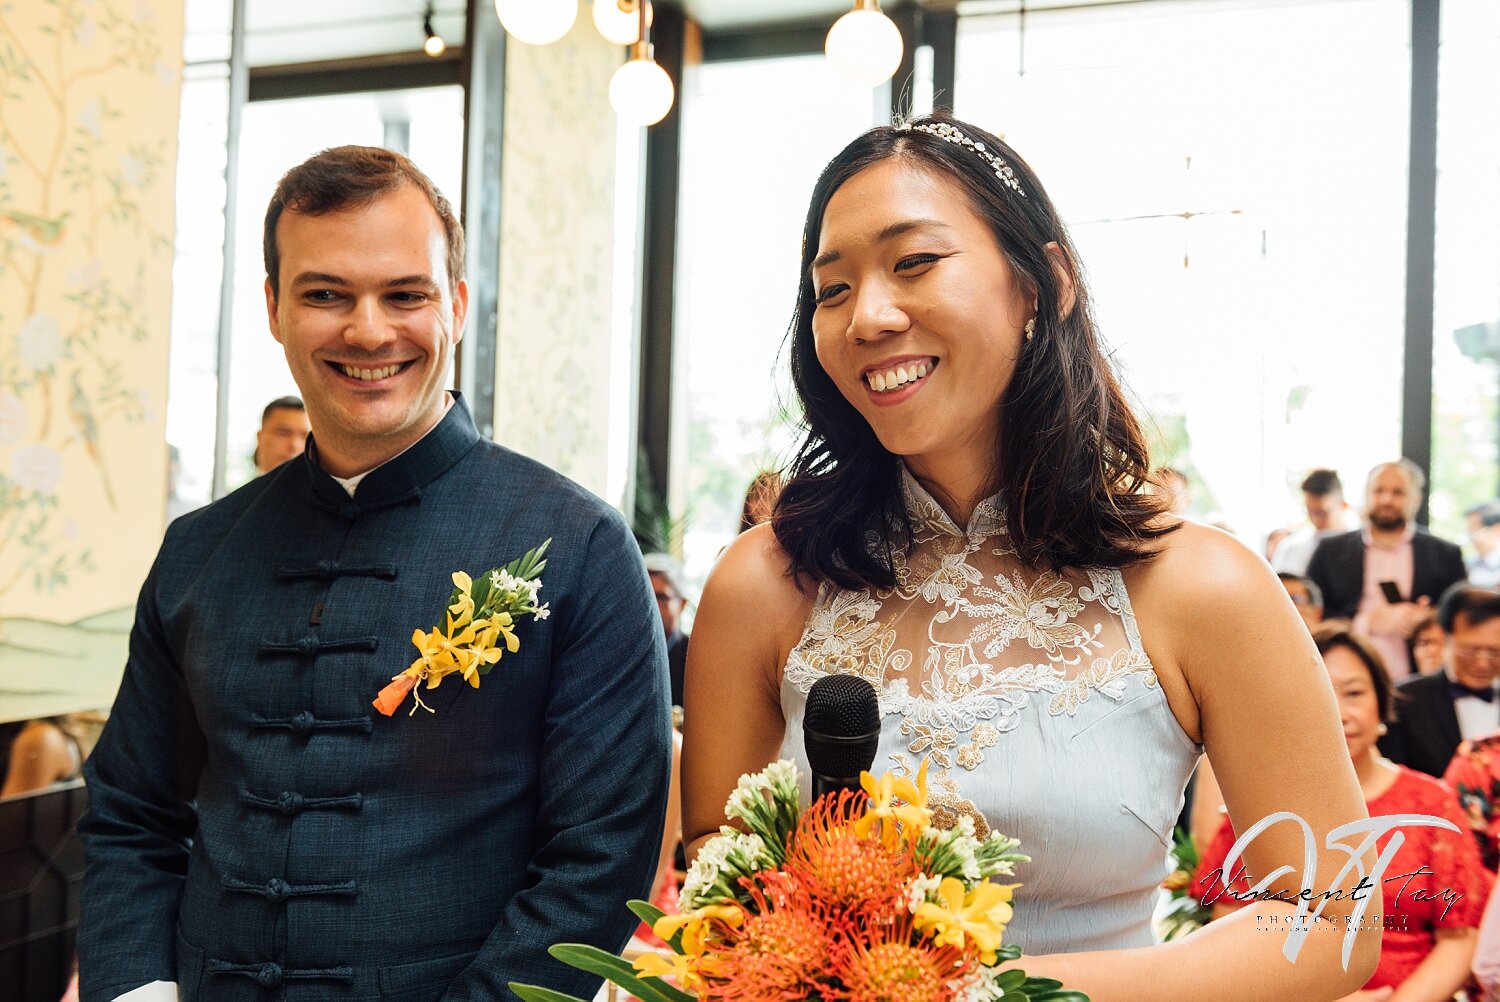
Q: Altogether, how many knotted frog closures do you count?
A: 7